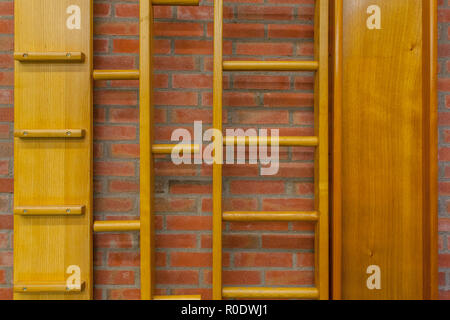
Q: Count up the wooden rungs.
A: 13